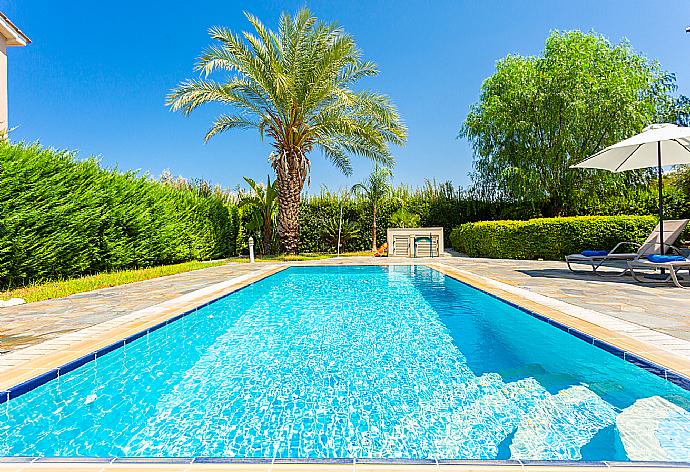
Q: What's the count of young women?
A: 0